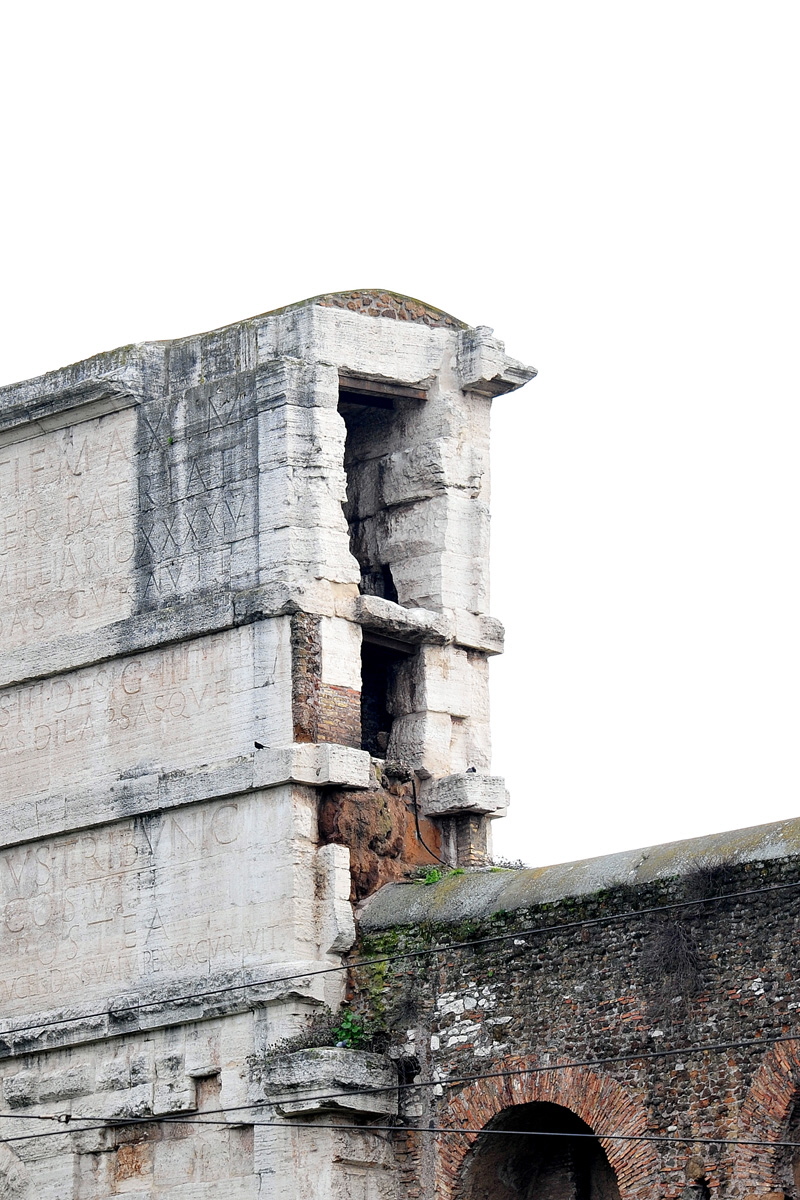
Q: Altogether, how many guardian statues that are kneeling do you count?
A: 0